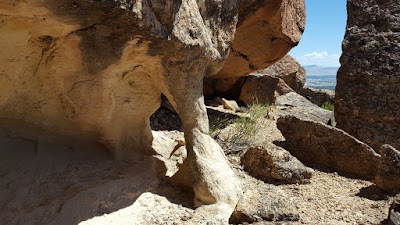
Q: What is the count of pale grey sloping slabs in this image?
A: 1